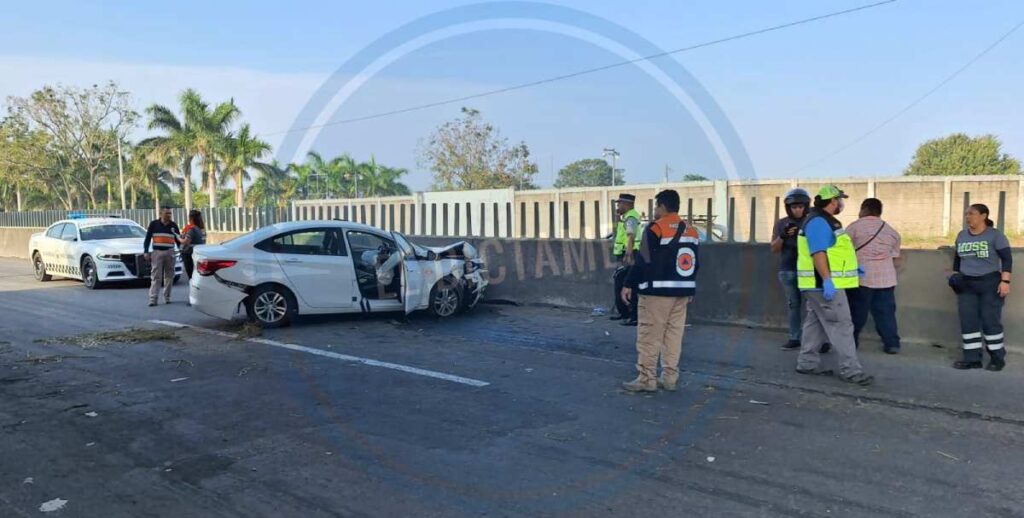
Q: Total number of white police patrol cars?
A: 1